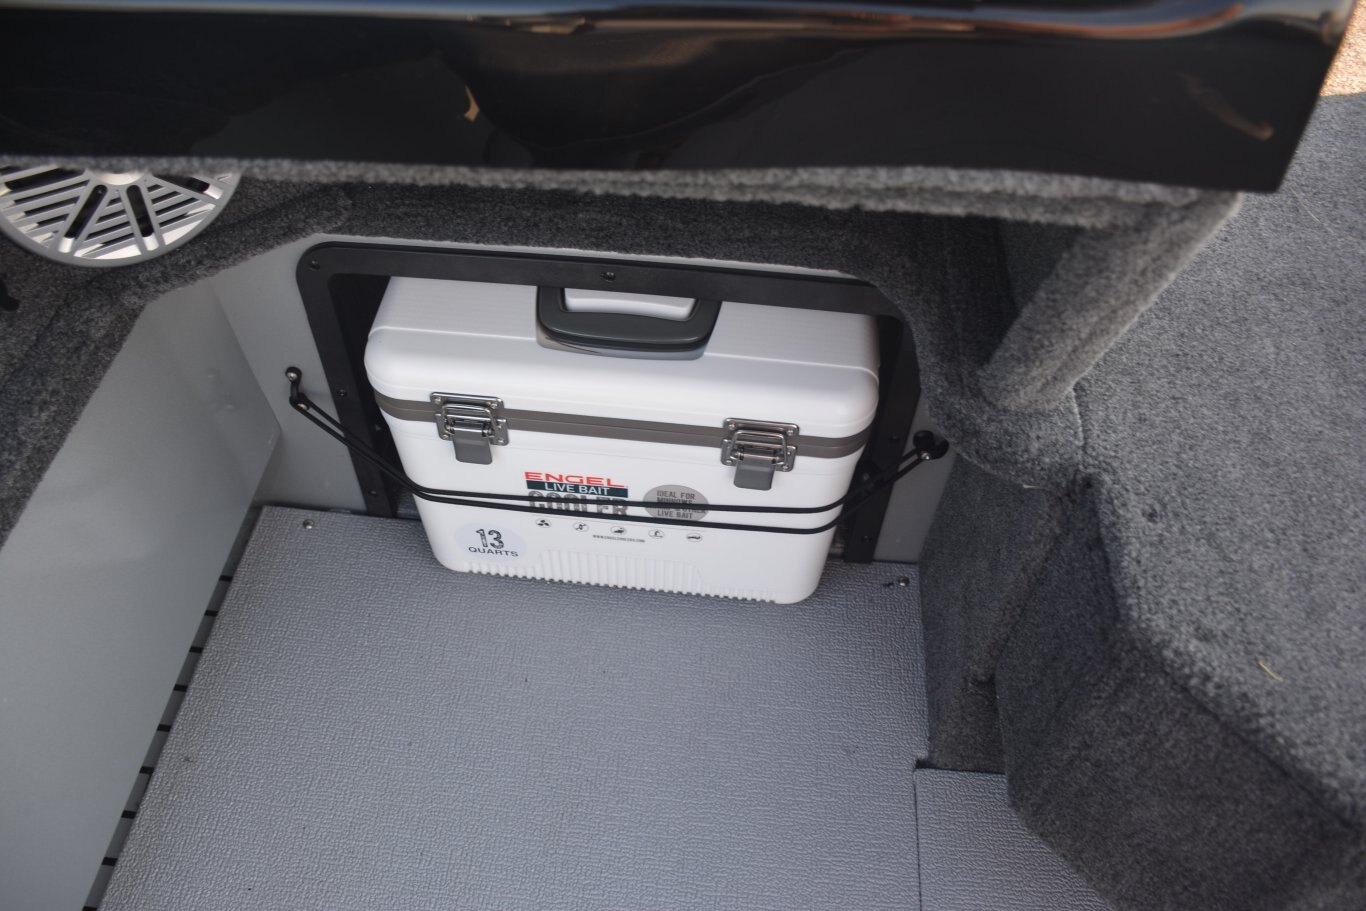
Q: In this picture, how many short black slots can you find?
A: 9